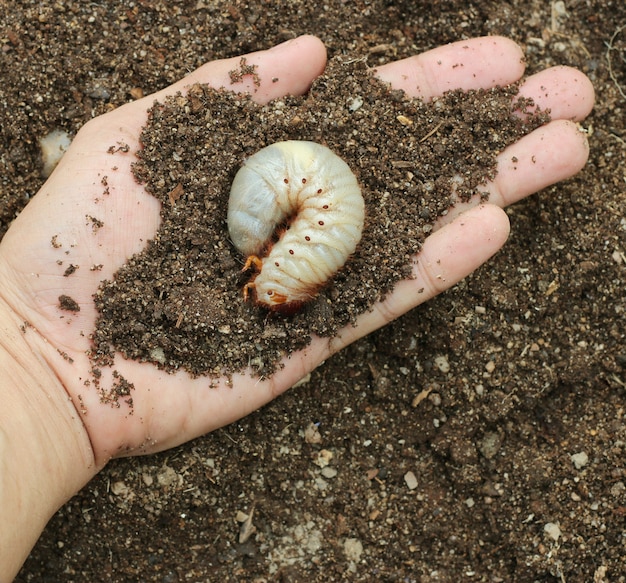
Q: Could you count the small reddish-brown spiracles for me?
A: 9